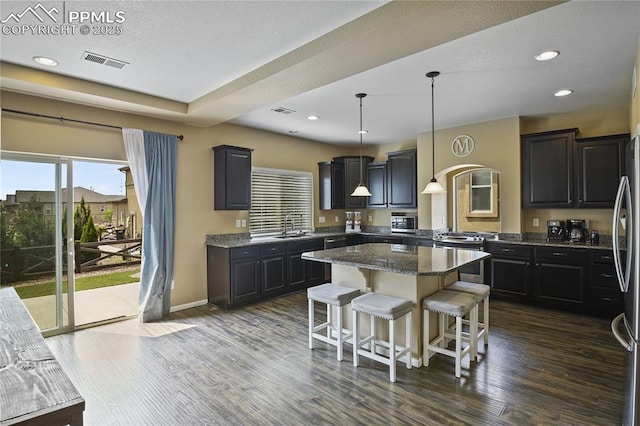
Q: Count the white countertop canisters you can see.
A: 2